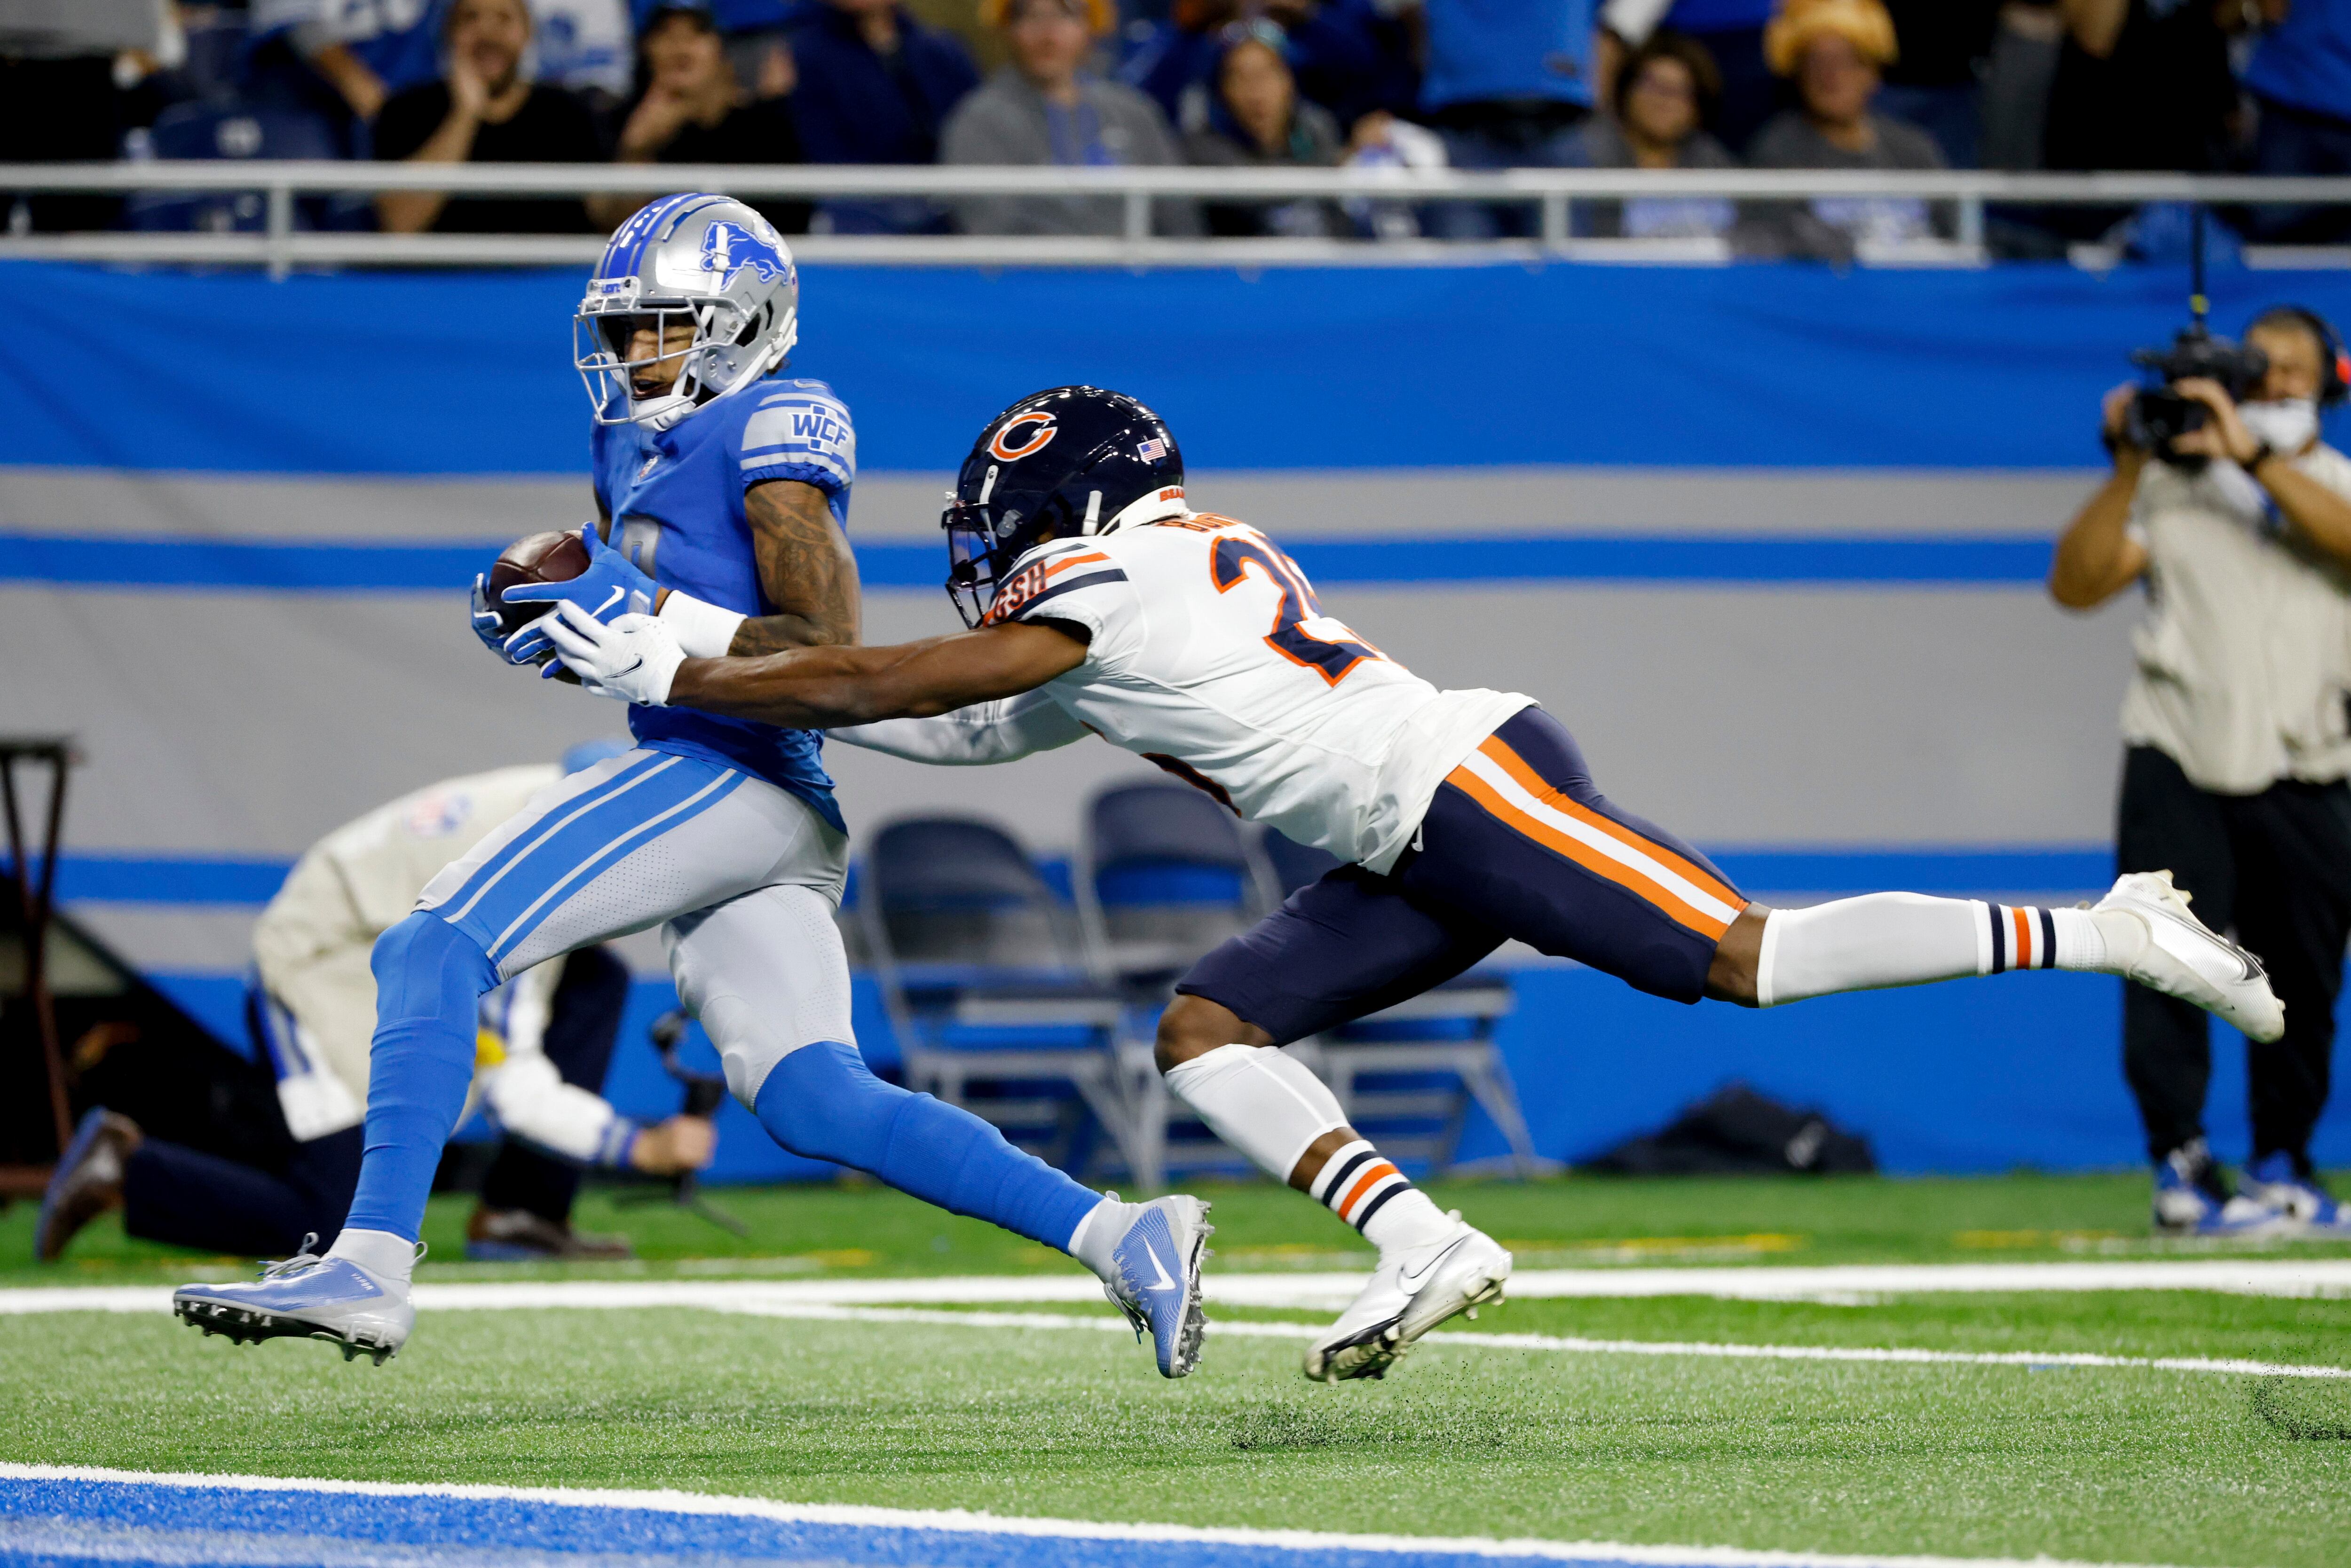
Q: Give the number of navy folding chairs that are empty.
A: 3